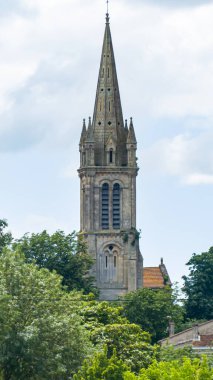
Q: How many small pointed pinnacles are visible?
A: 4